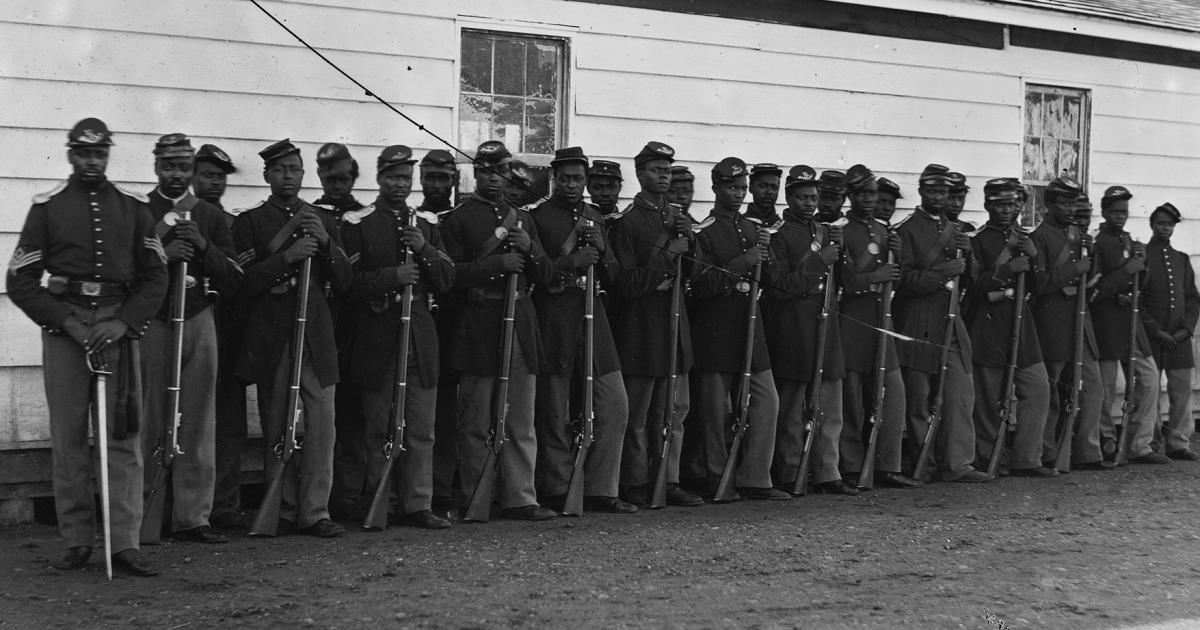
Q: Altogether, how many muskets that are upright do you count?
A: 13